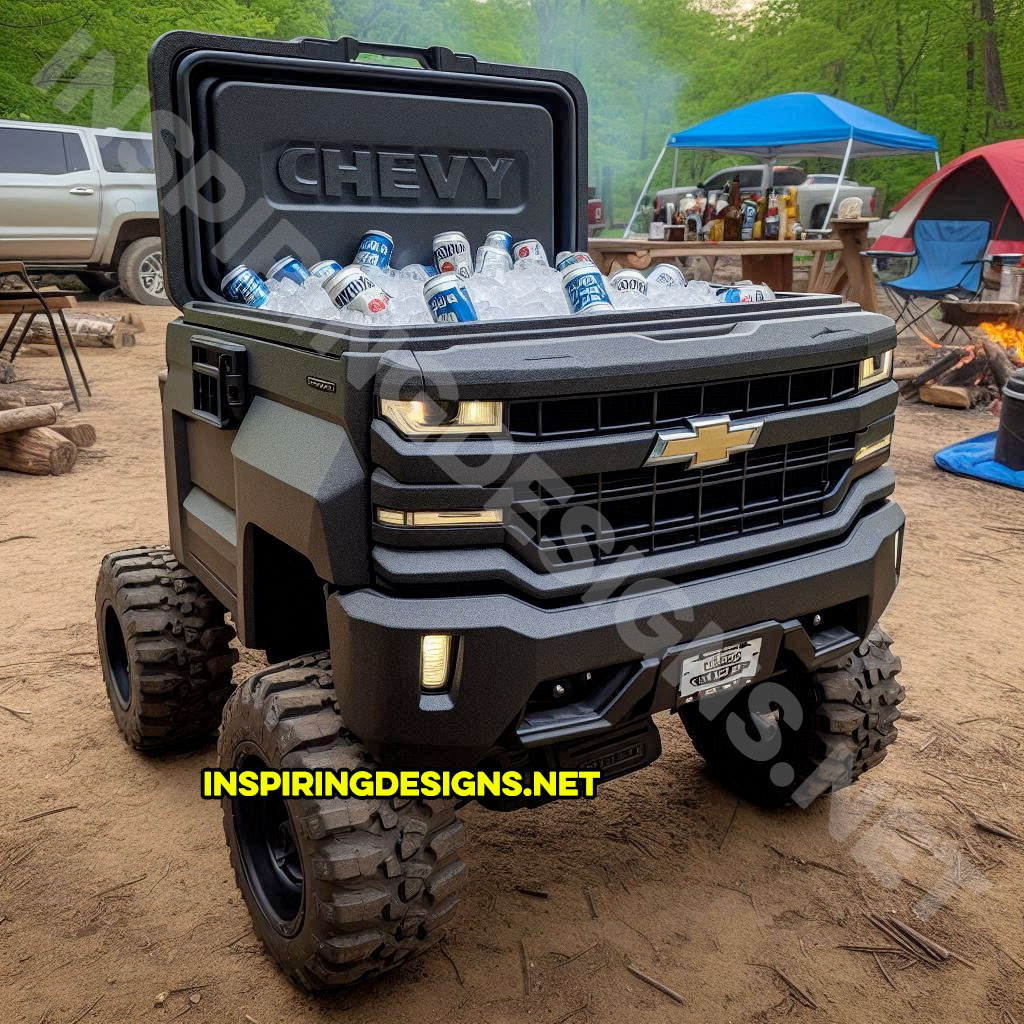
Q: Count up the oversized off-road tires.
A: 3